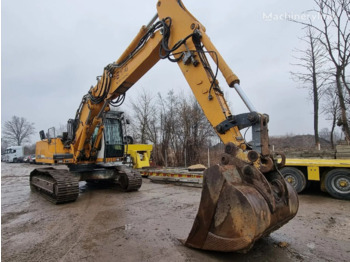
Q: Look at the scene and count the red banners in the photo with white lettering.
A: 0